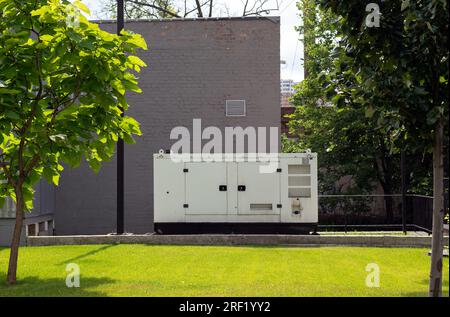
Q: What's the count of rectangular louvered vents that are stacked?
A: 3